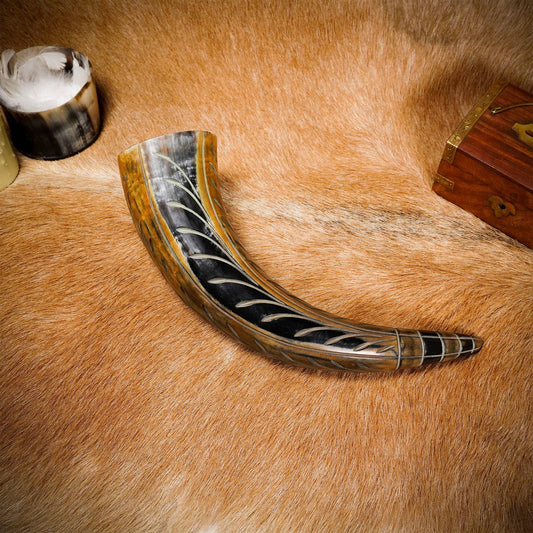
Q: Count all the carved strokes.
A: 12